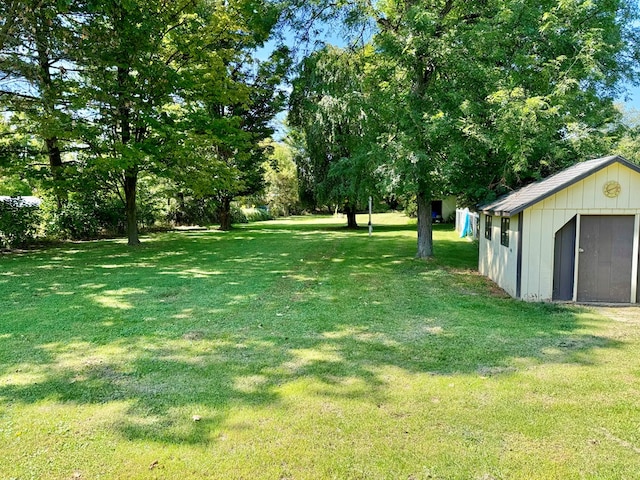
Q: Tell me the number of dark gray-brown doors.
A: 1